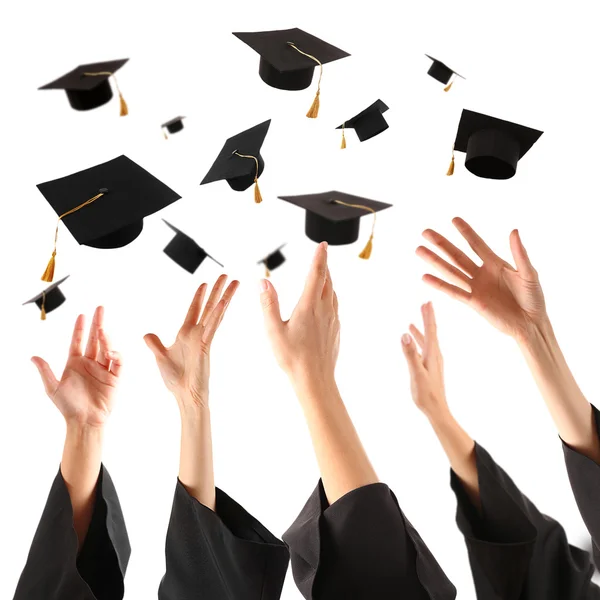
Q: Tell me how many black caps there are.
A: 12